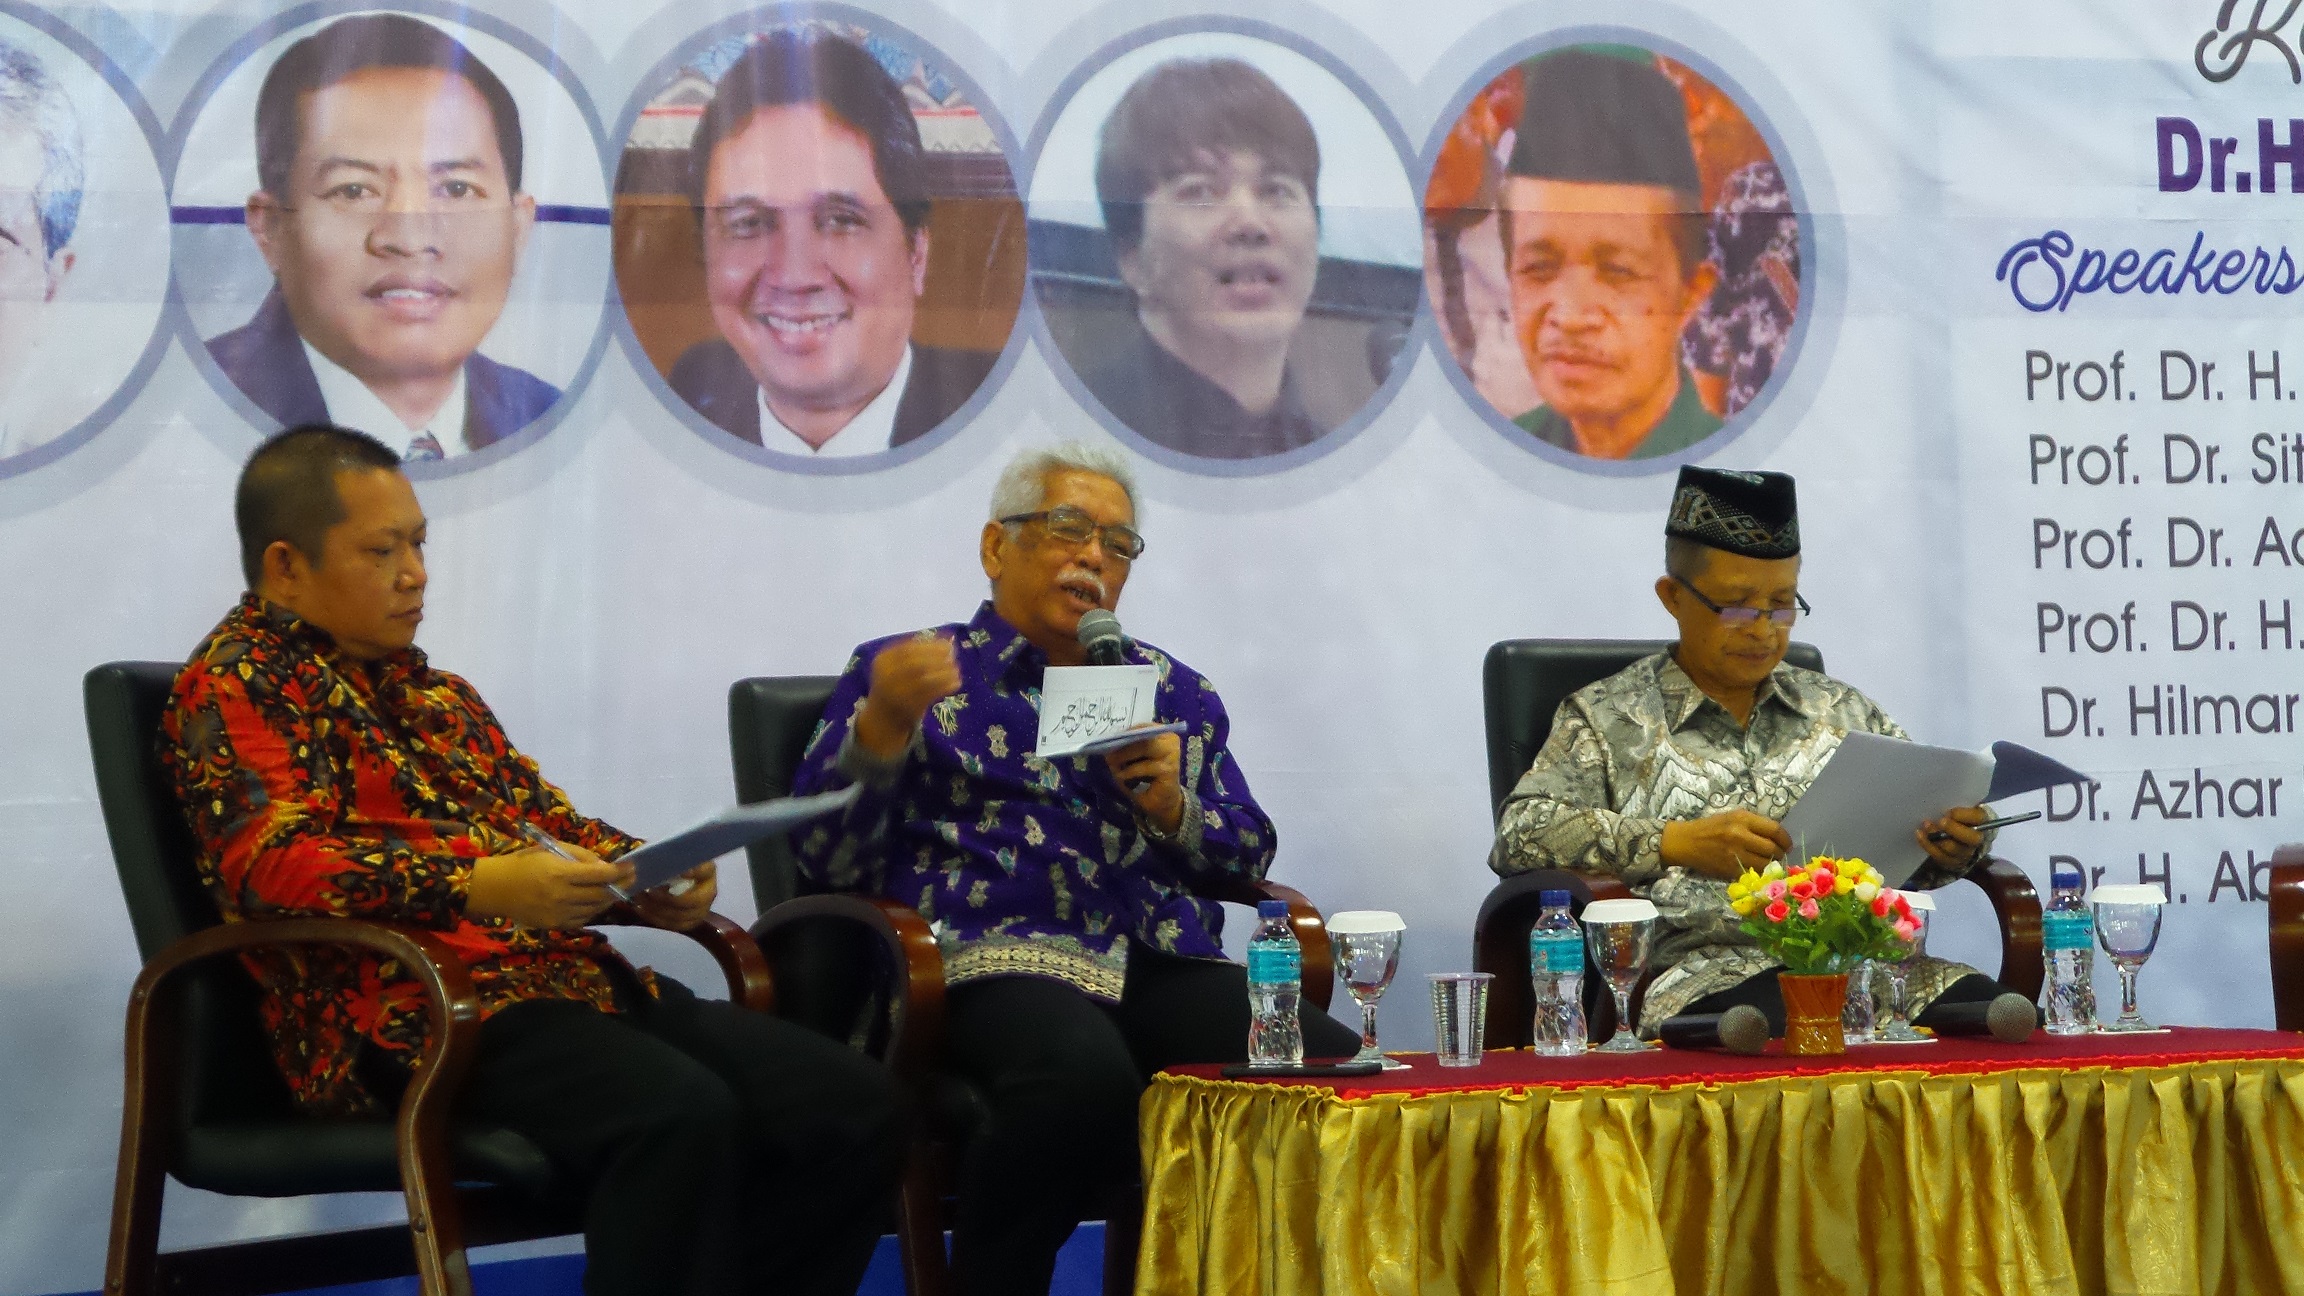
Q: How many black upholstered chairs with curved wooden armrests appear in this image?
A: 3